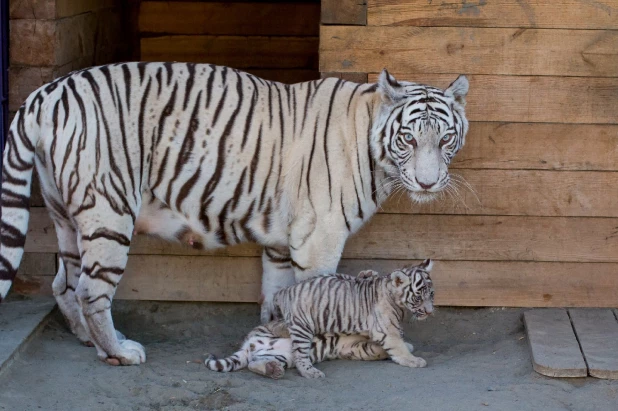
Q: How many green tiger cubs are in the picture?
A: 0